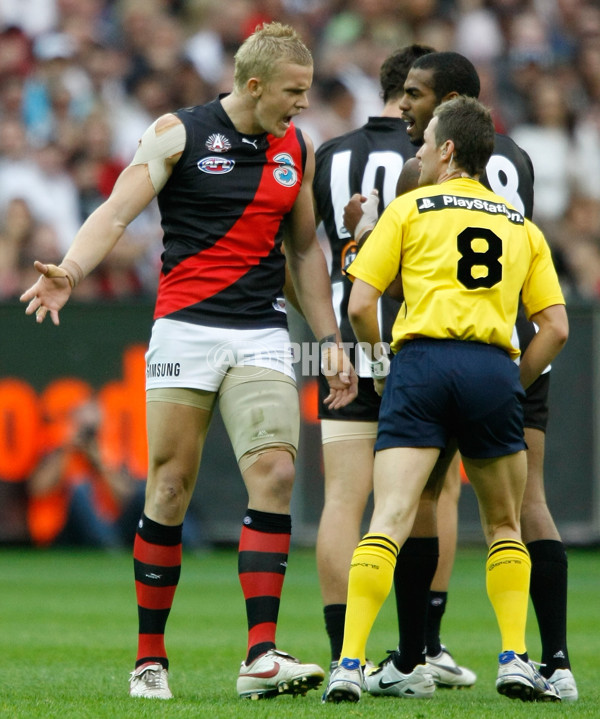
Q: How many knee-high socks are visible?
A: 6